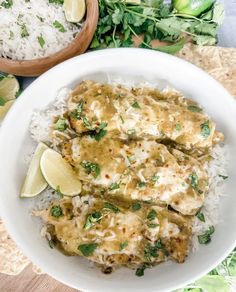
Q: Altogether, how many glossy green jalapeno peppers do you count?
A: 1